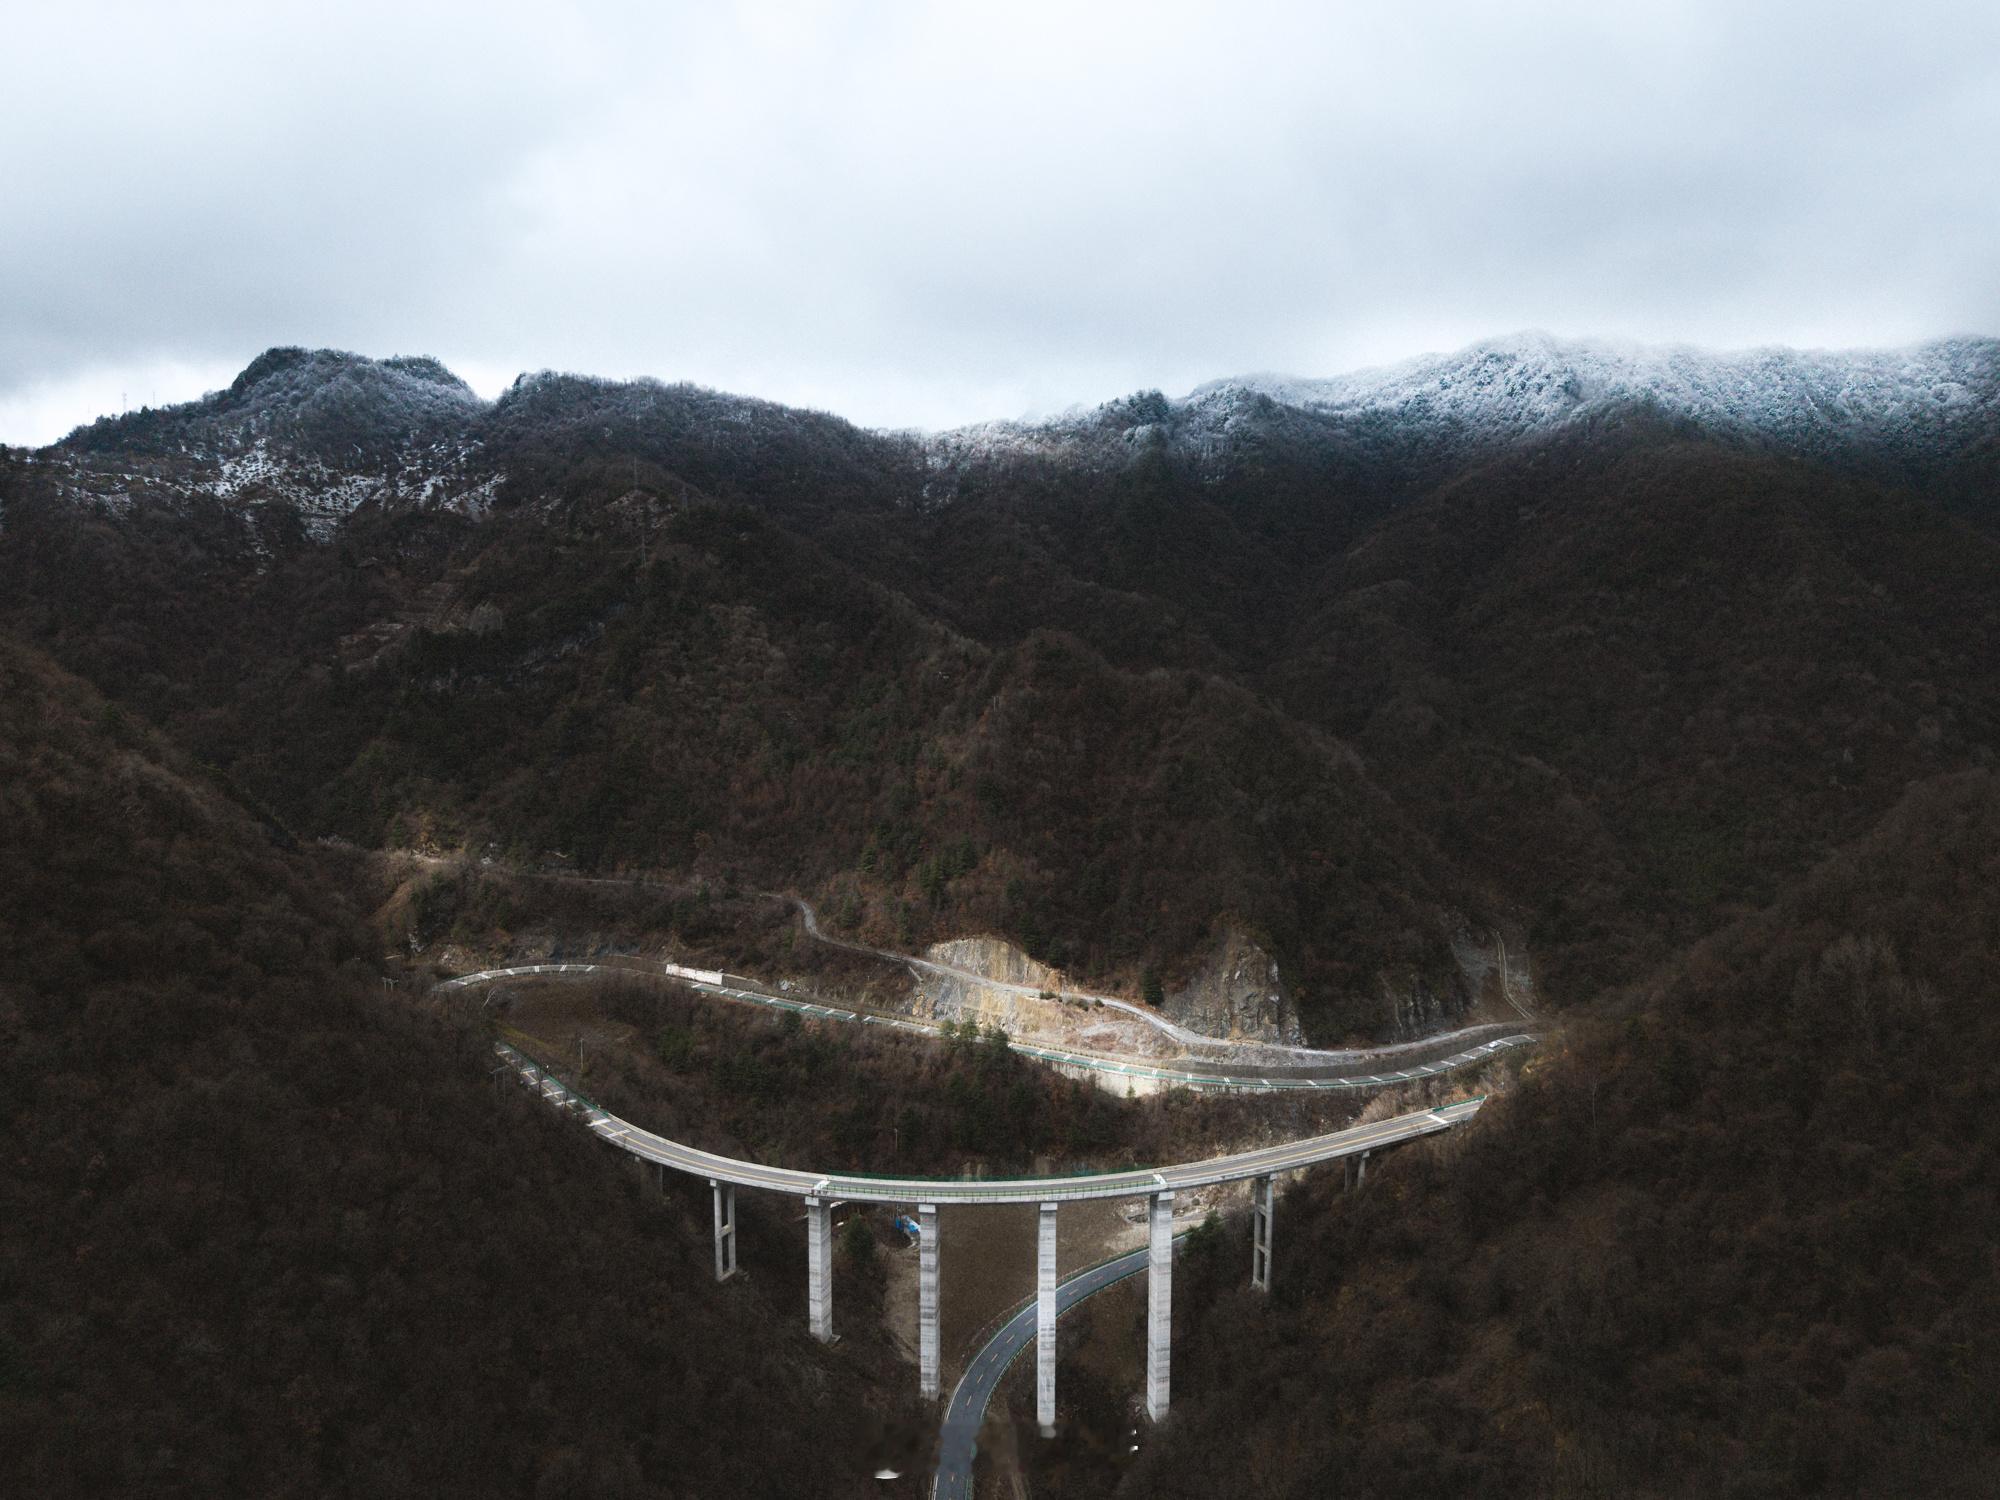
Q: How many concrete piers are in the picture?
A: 8